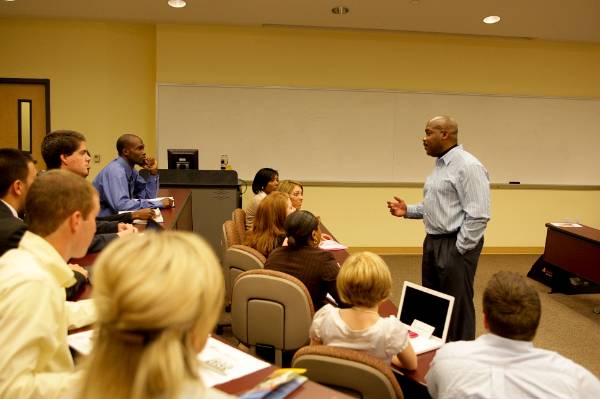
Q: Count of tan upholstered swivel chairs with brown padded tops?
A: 5